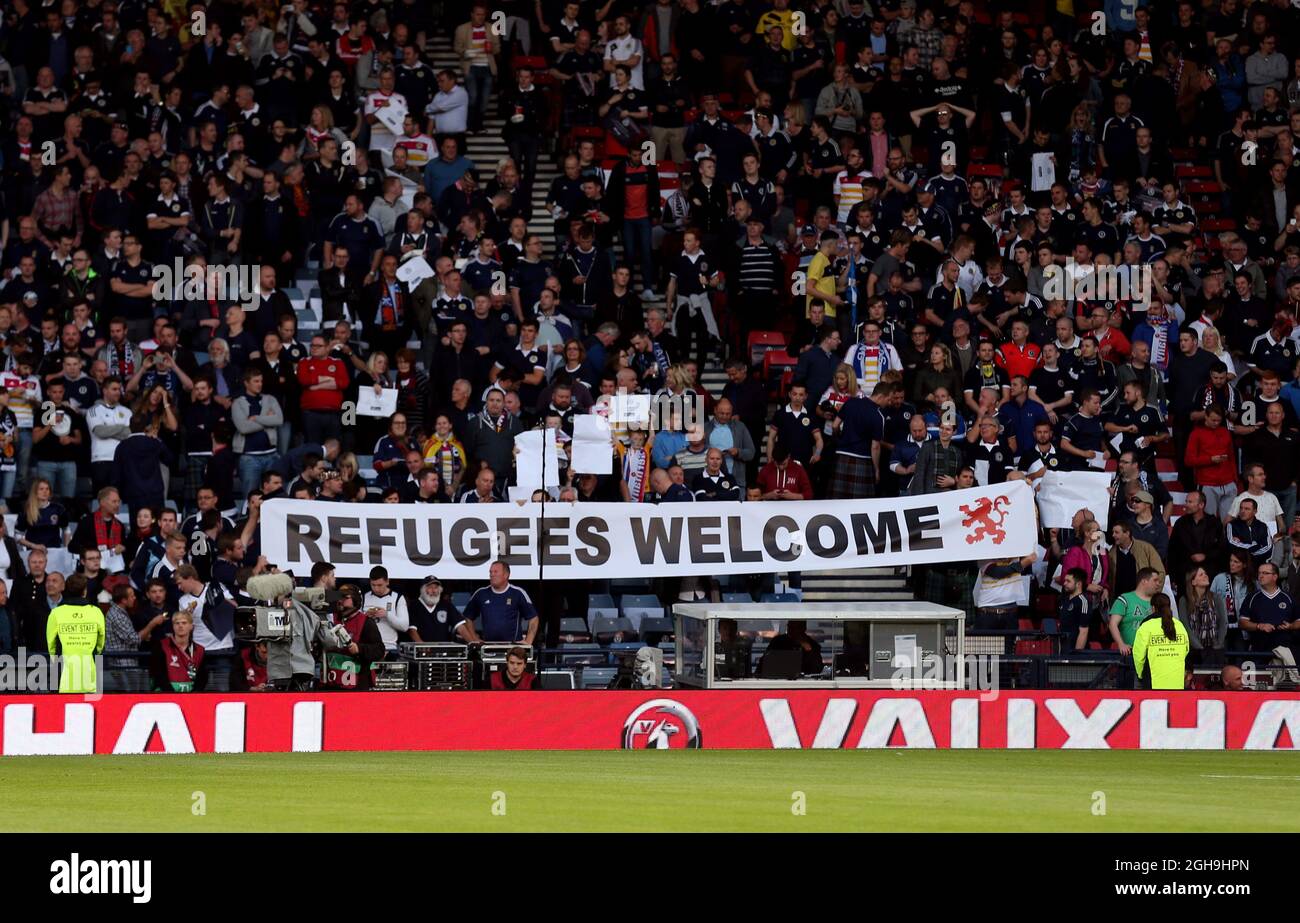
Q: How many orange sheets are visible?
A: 0